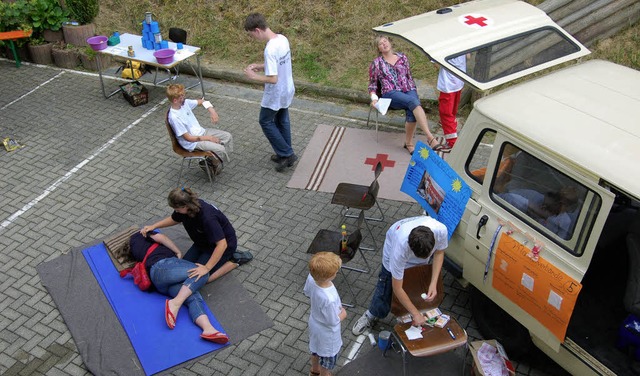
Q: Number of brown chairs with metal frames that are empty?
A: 2